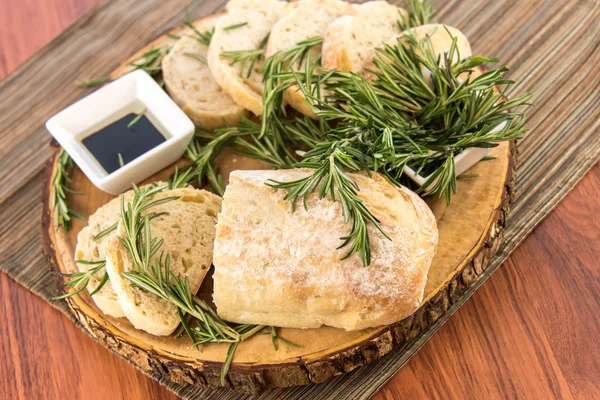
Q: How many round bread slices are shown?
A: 7